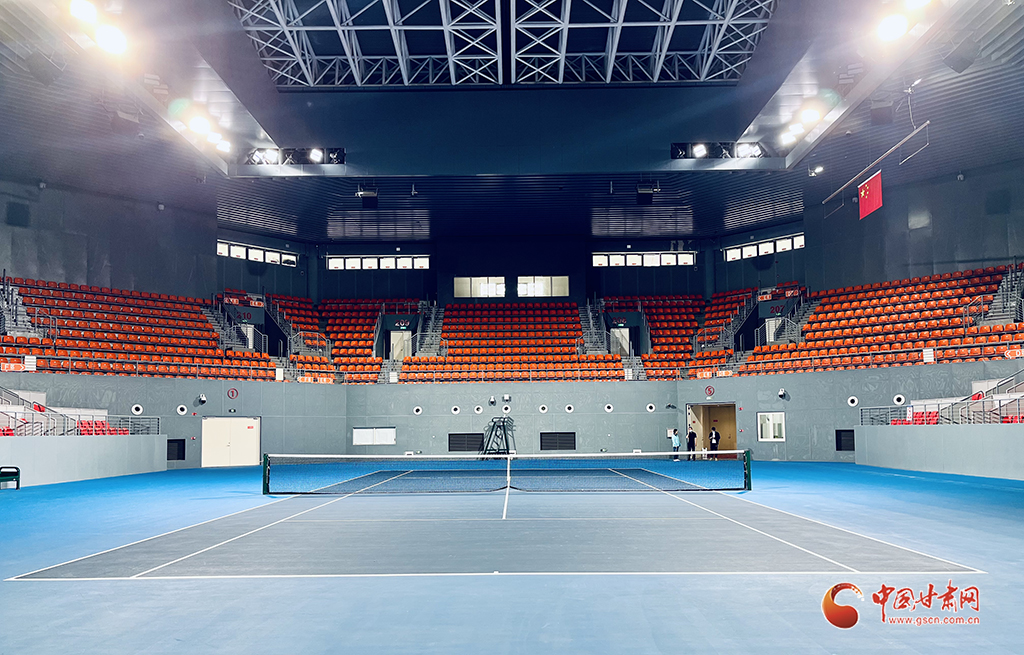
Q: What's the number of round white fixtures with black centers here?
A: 12